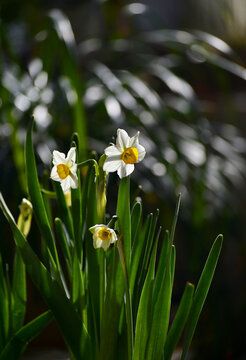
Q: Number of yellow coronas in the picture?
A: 3